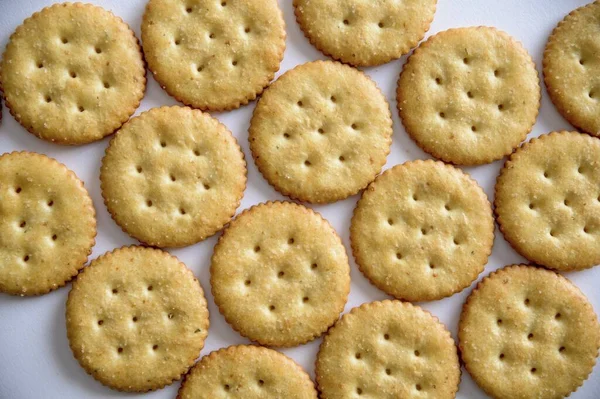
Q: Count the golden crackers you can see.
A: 15